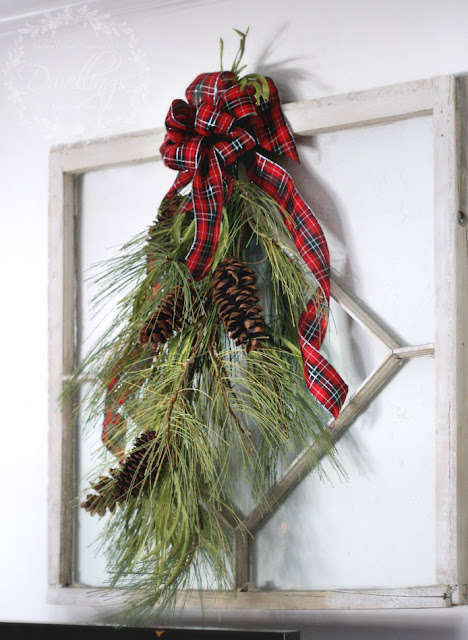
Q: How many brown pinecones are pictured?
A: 4